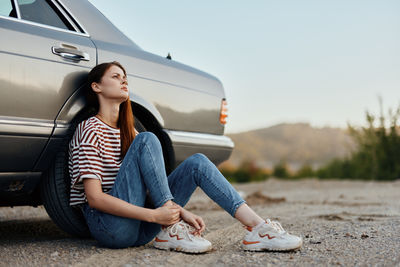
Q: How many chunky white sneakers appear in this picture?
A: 2